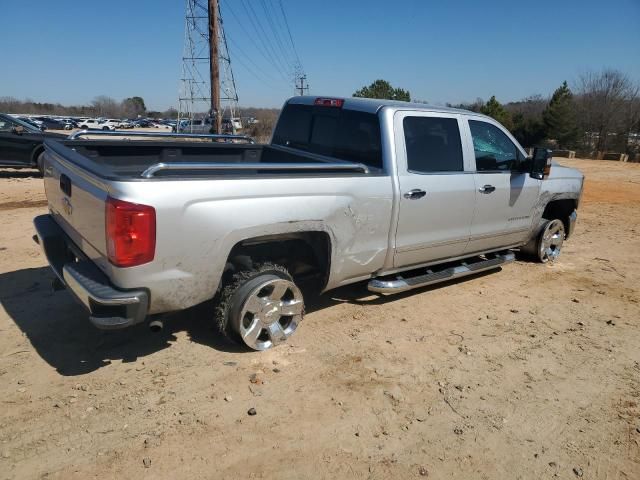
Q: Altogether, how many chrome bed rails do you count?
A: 2